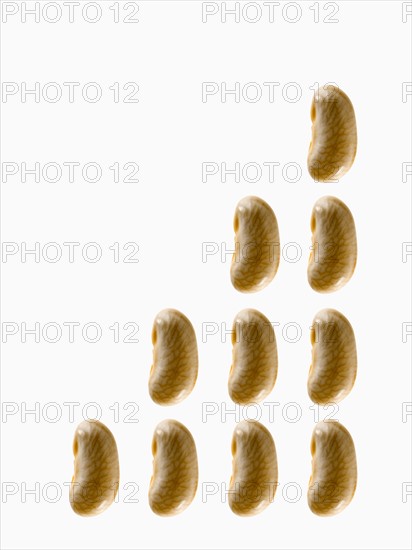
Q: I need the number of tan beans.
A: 10